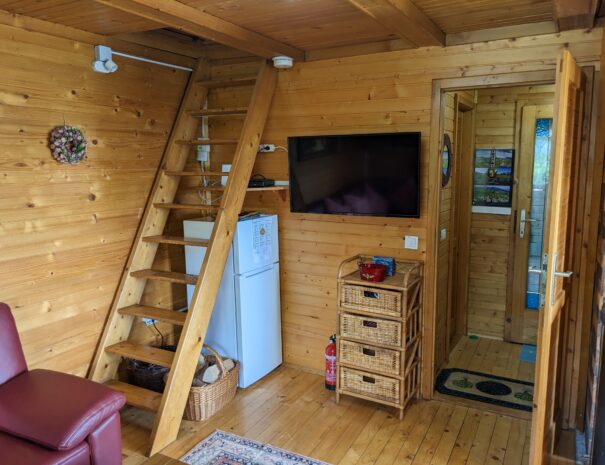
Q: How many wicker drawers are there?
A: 4